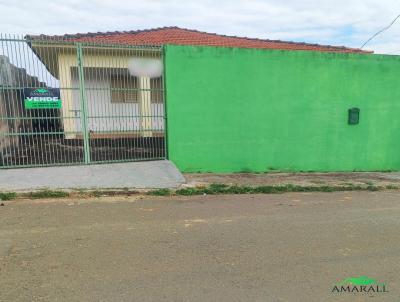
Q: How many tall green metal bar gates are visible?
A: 2